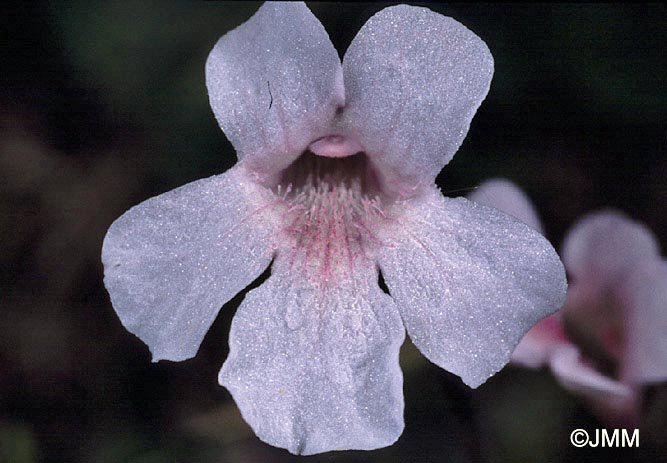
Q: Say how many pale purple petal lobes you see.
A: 5